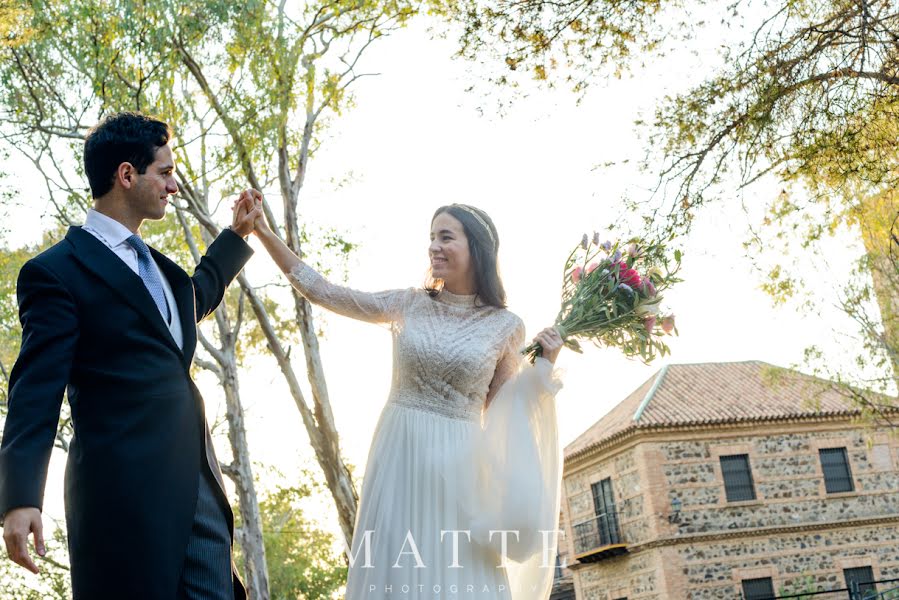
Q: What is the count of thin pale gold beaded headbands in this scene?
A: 1